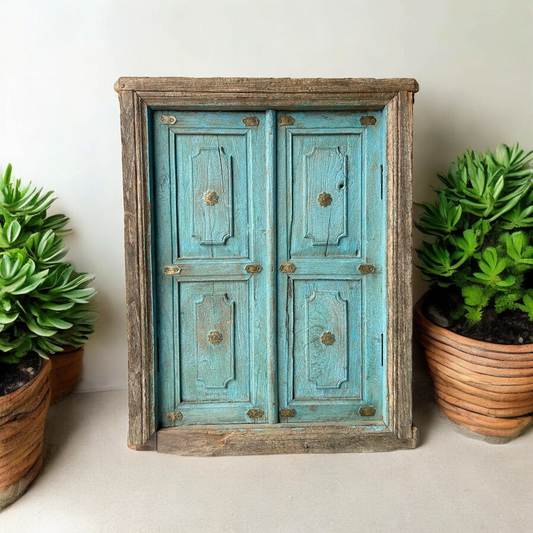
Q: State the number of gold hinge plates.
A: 12